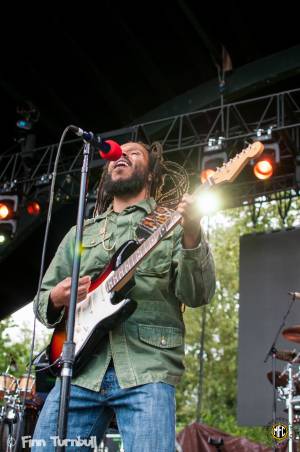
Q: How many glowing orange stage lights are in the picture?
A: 4